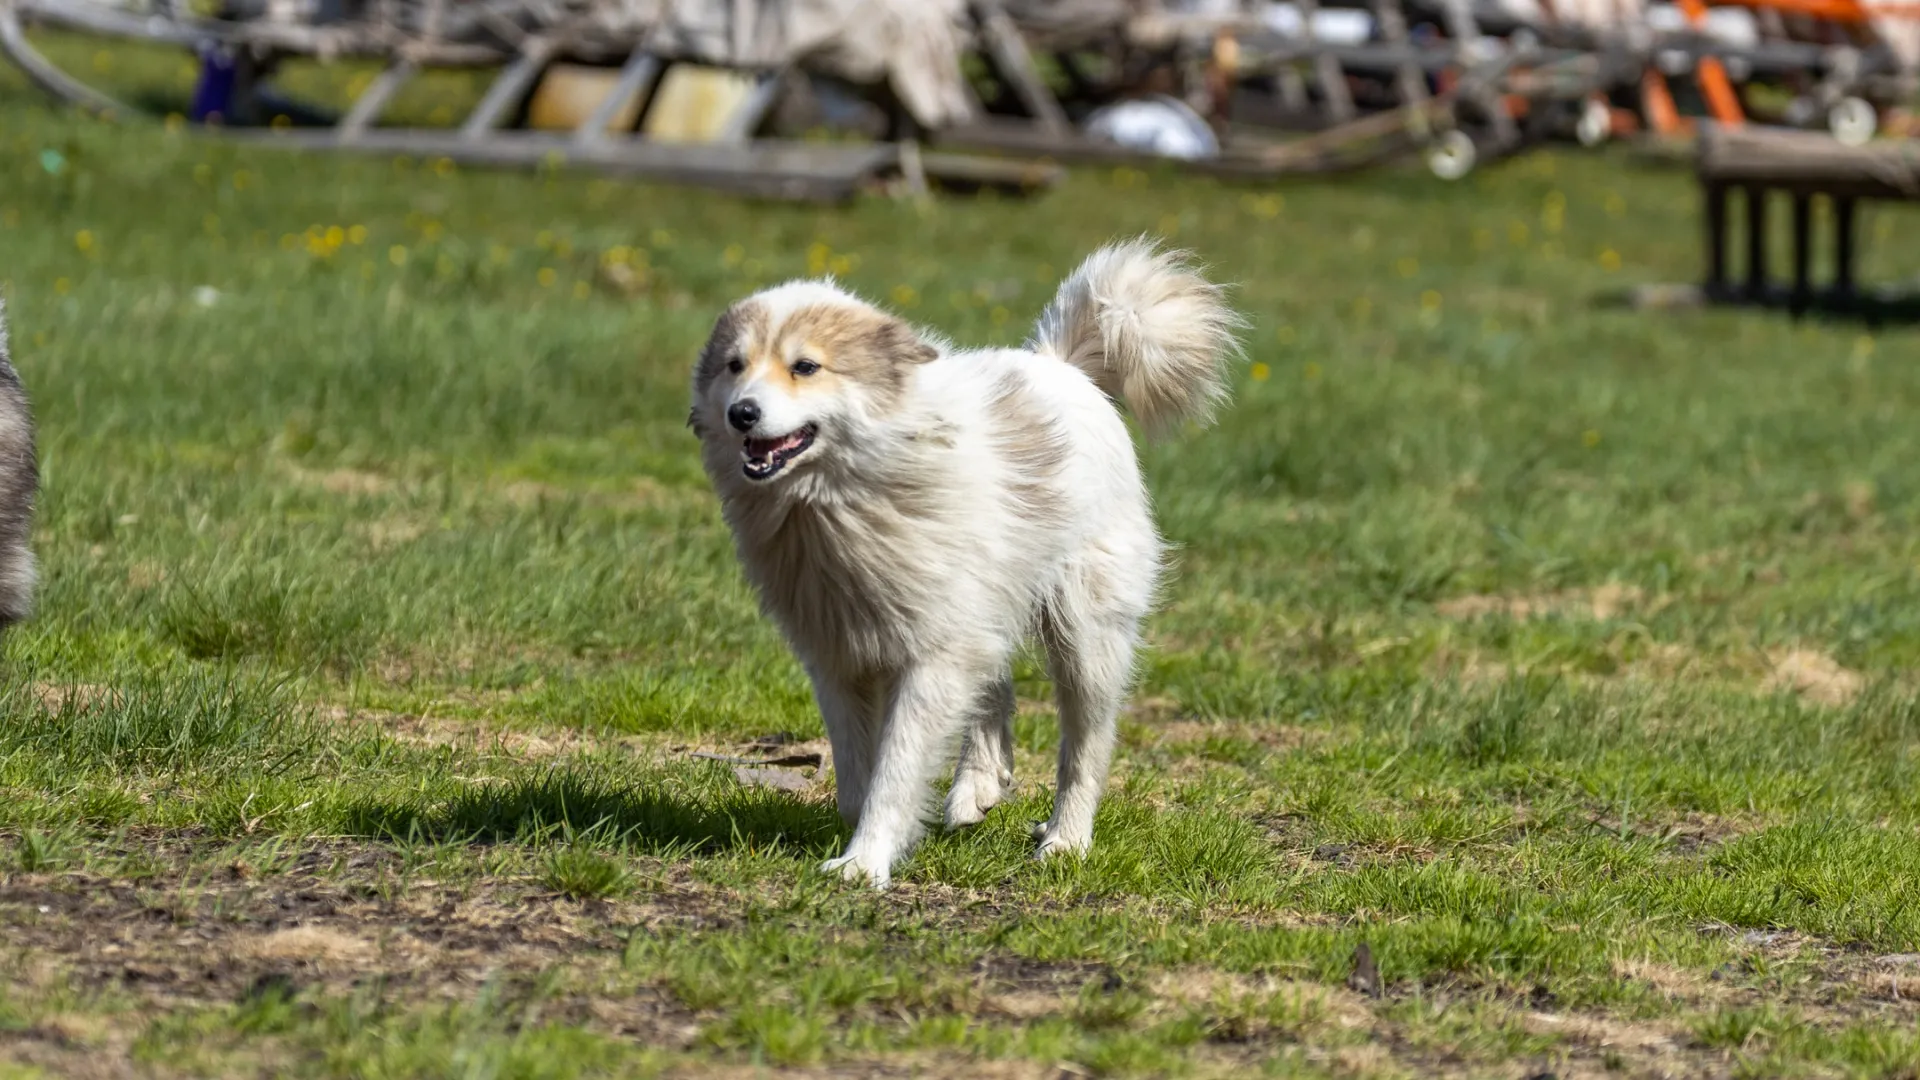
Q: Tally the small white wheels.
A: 3